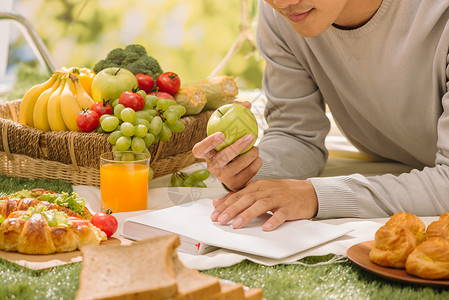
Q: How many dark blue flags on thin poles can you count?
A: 0